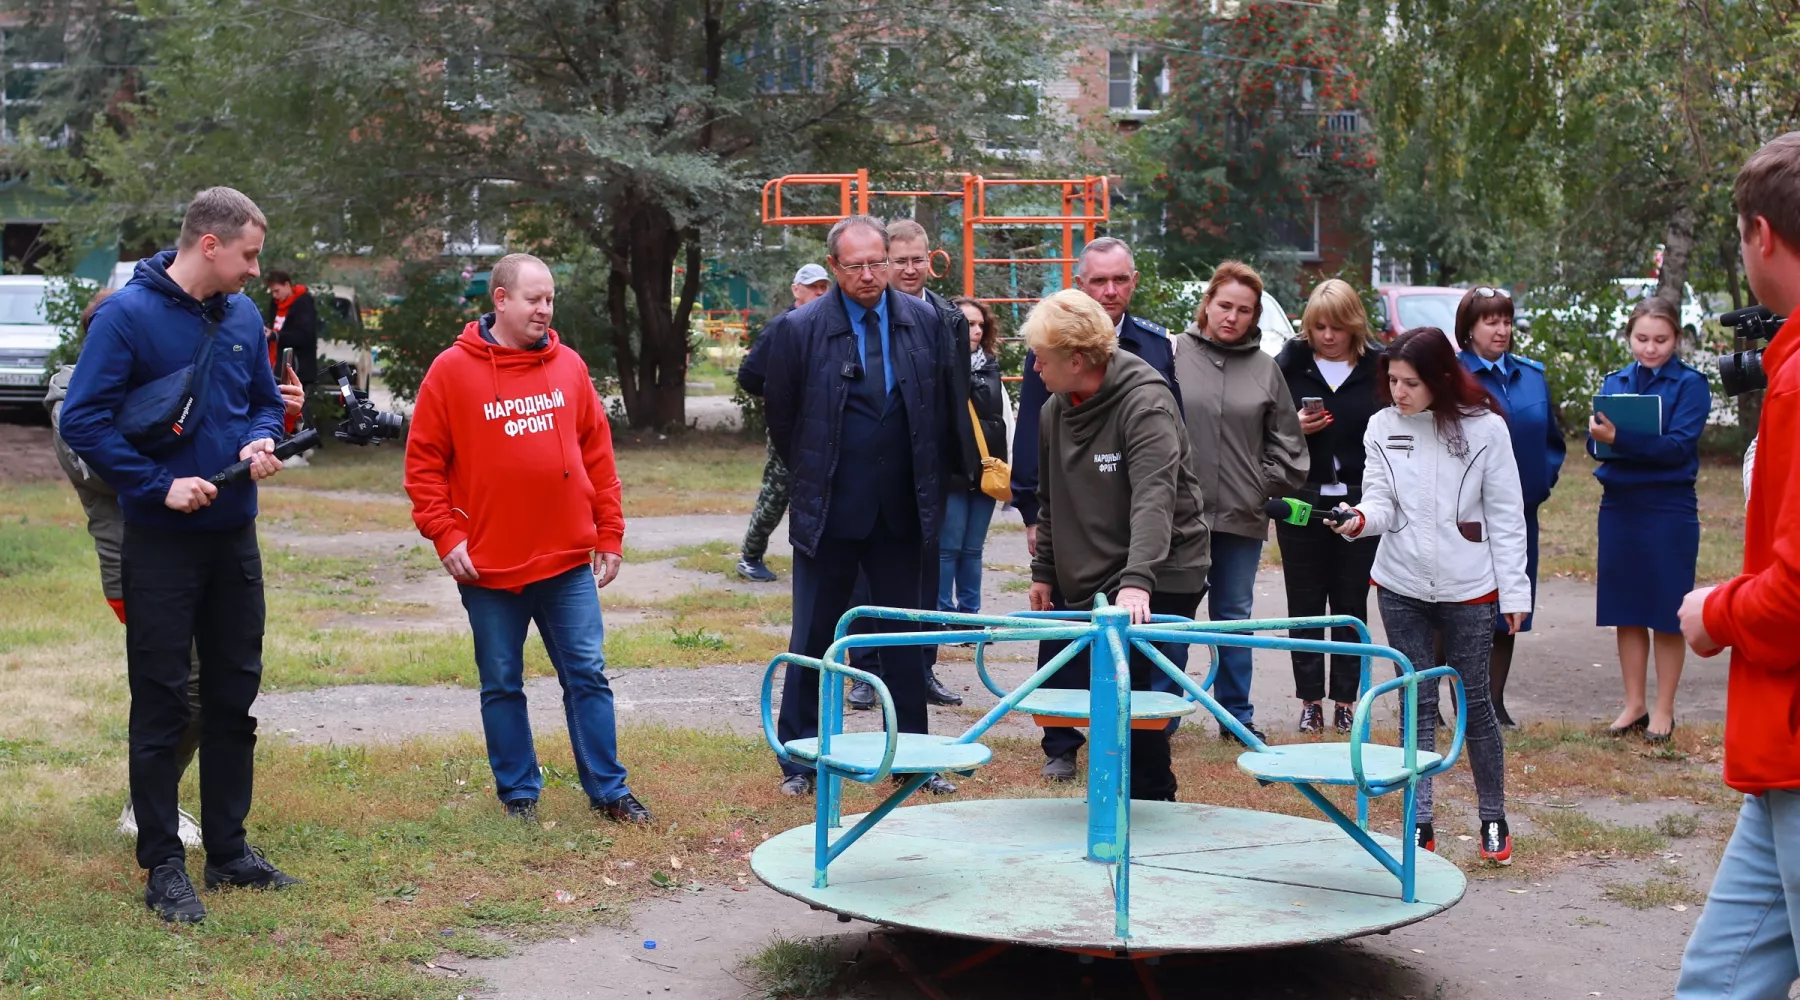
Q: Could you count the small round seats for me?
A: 3